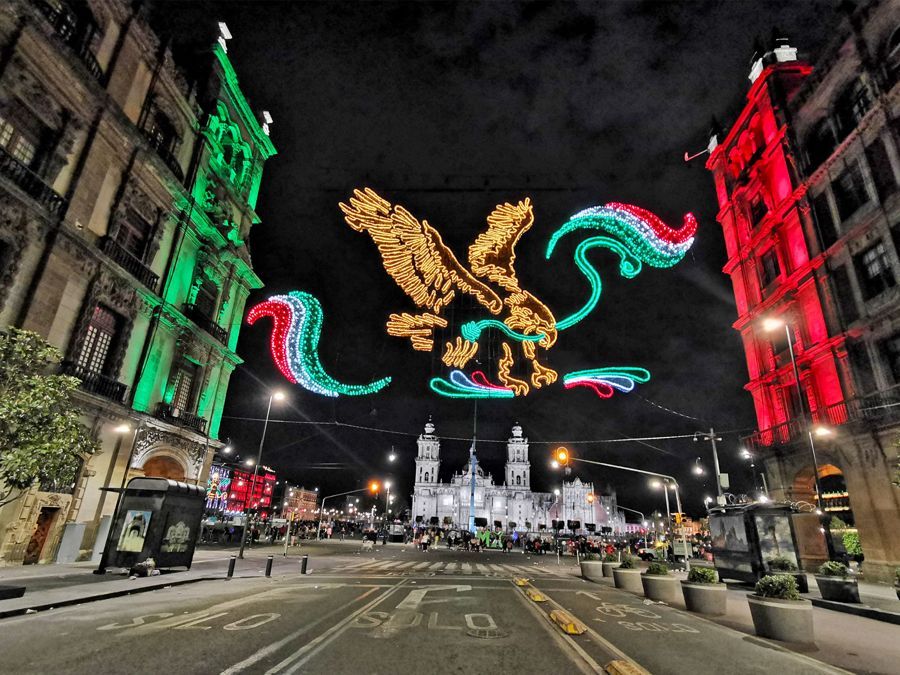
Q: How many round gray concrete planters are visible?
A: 6